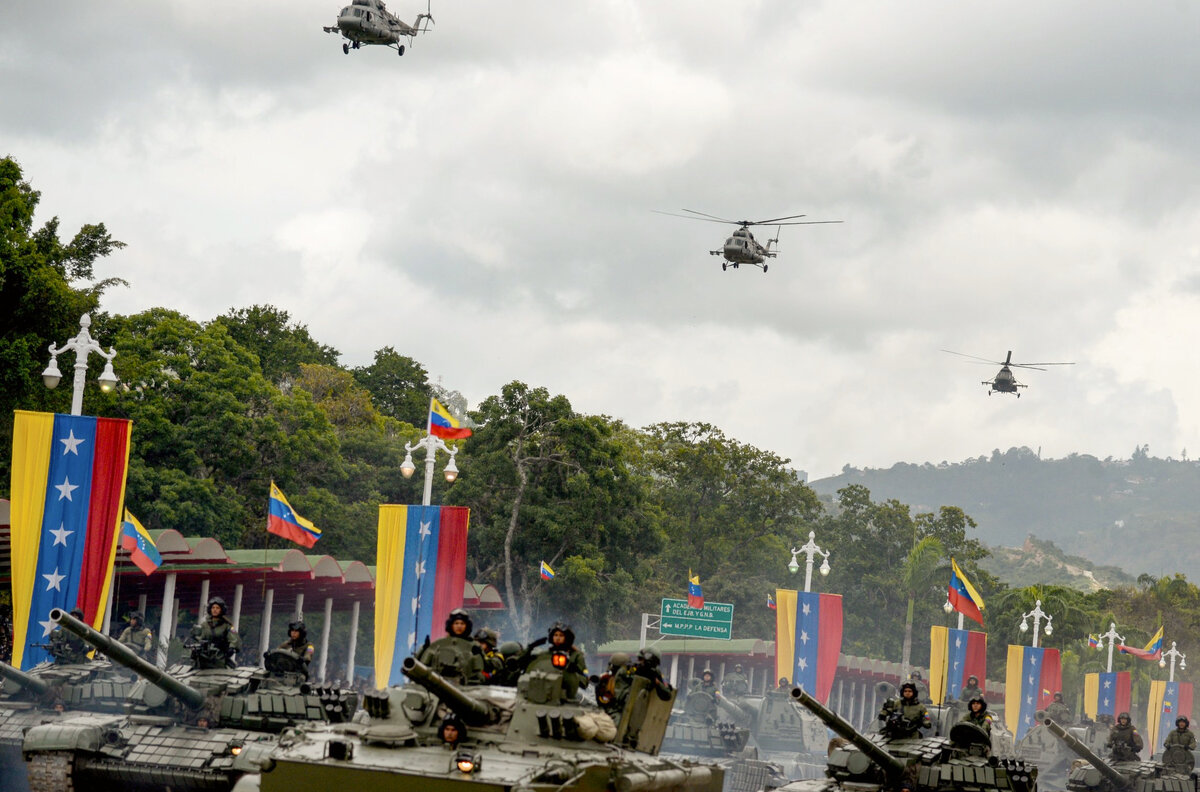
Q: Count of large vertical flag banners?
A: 7